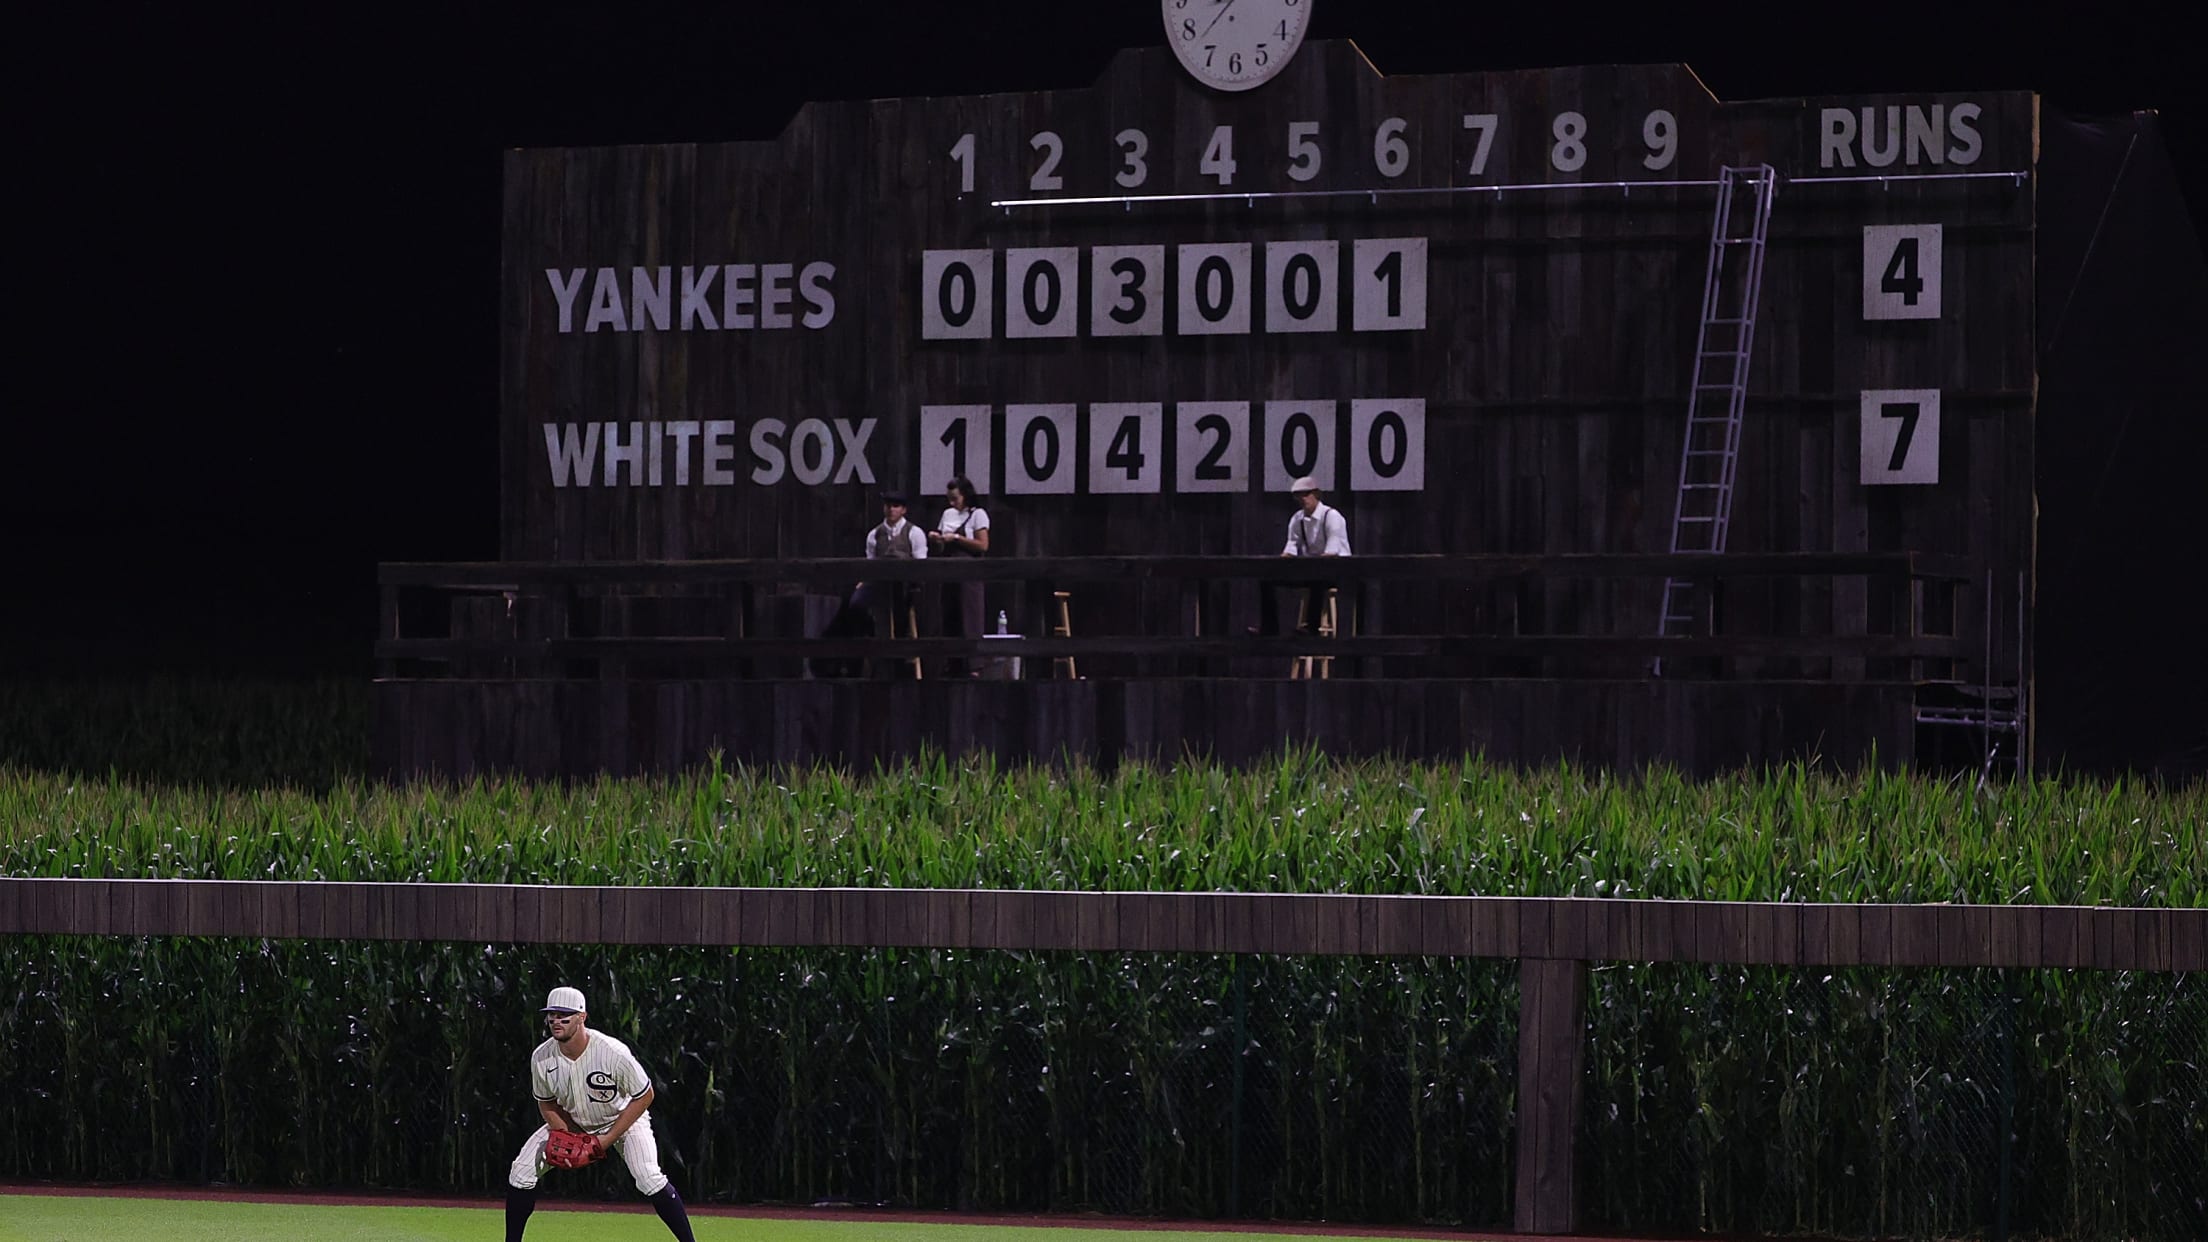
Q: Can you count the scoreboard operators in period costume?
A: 3